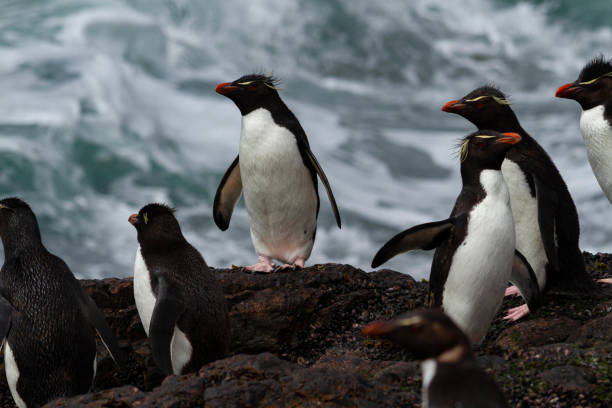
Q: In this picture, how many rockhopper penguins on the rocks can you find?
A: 7